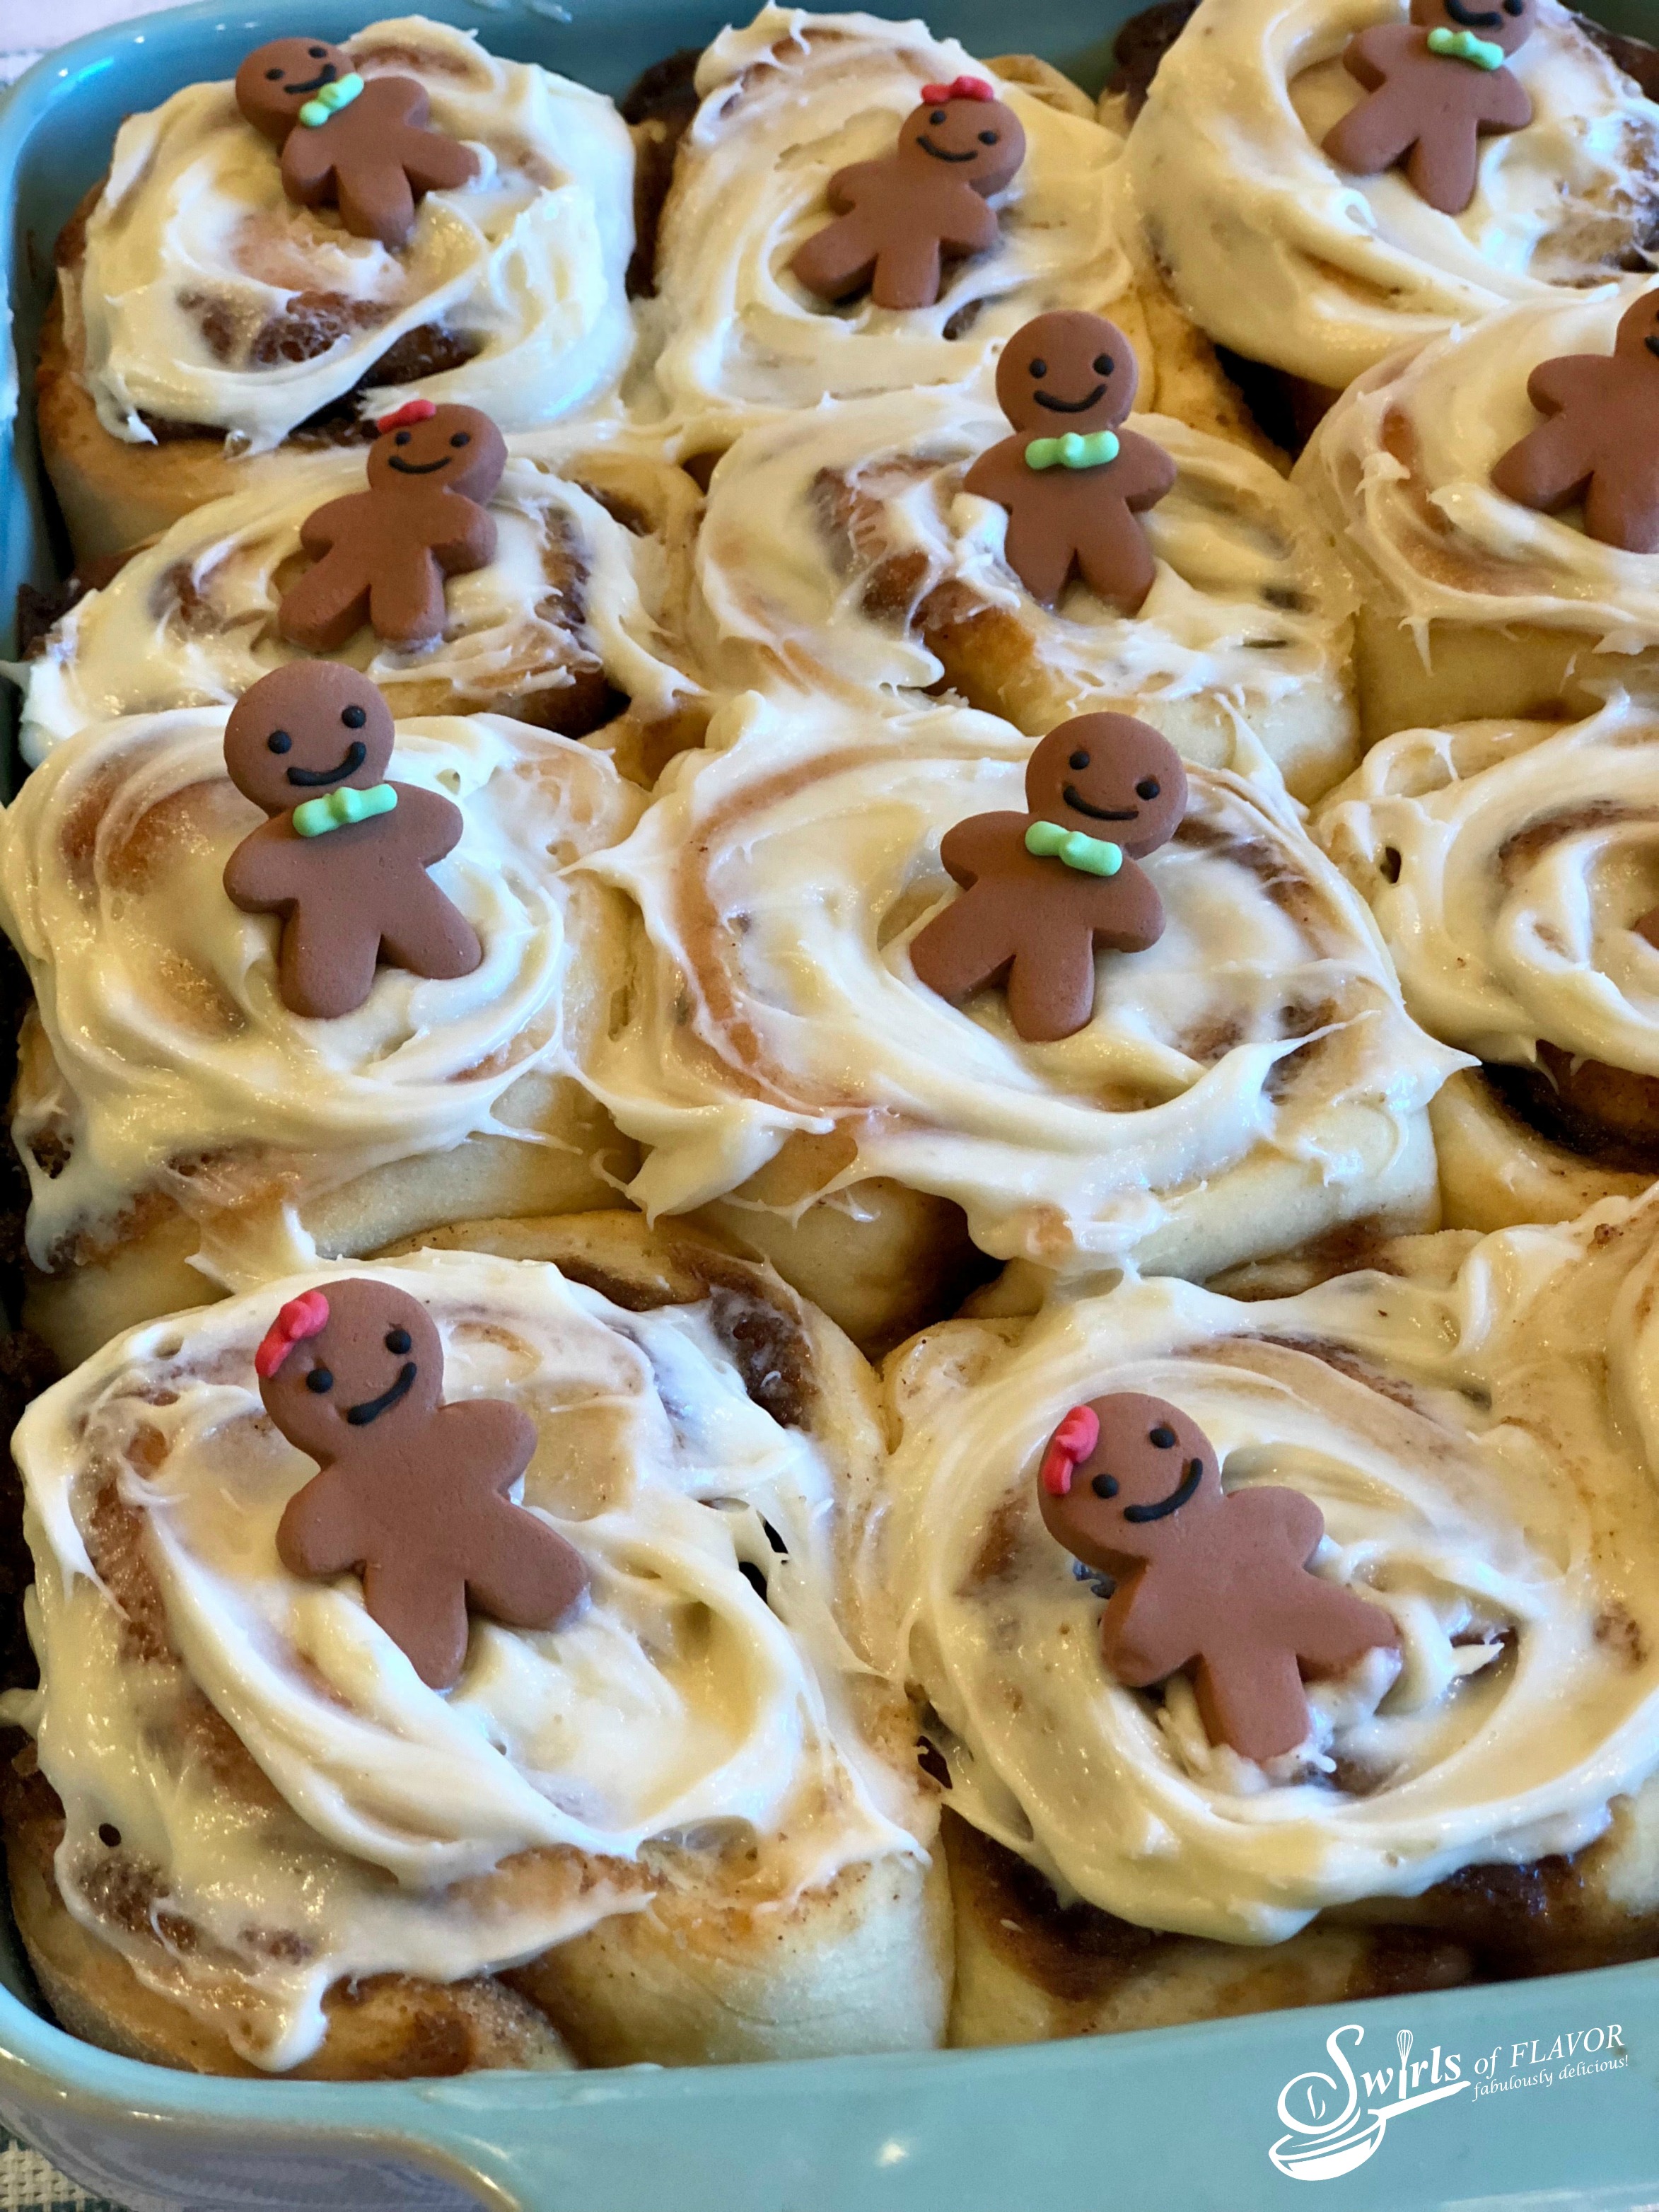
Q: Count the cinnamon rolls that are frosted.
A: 11